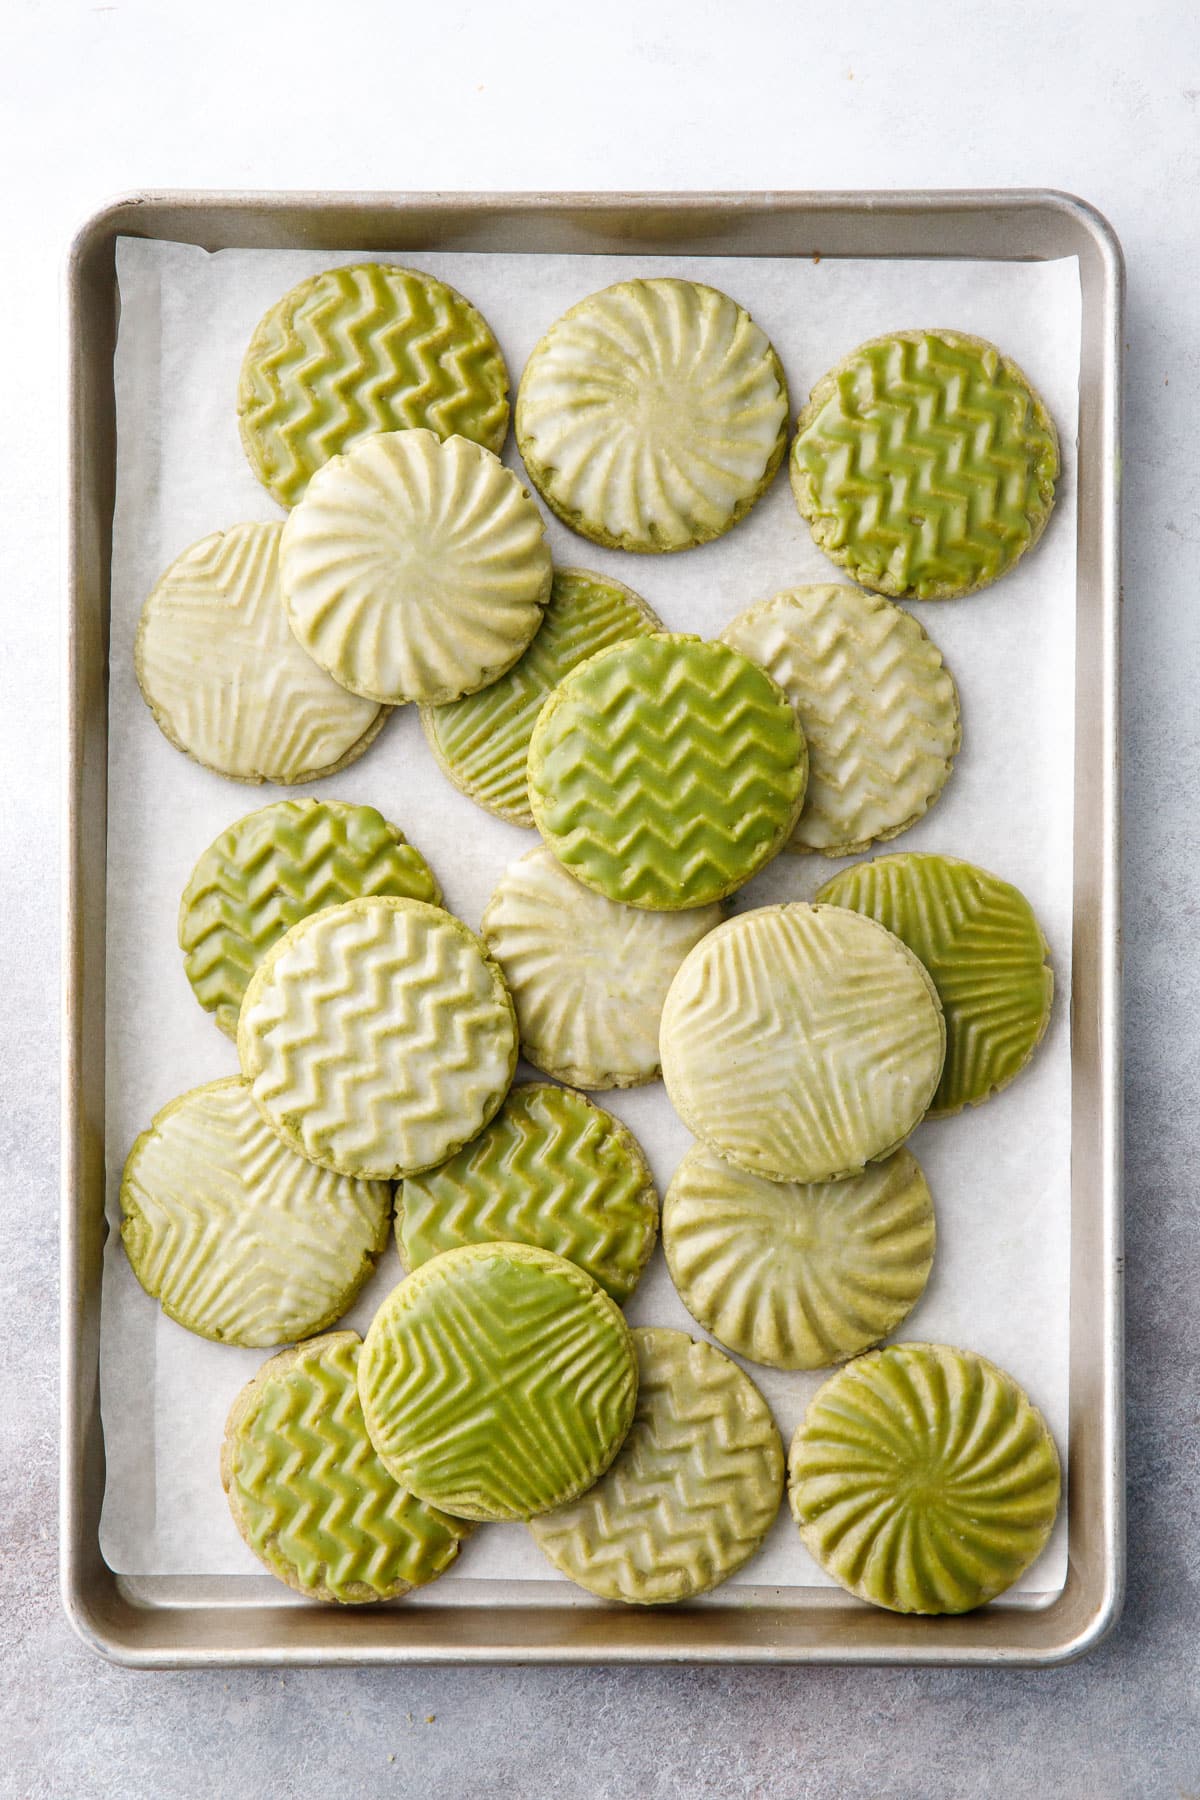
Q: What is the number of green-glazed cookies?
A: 10